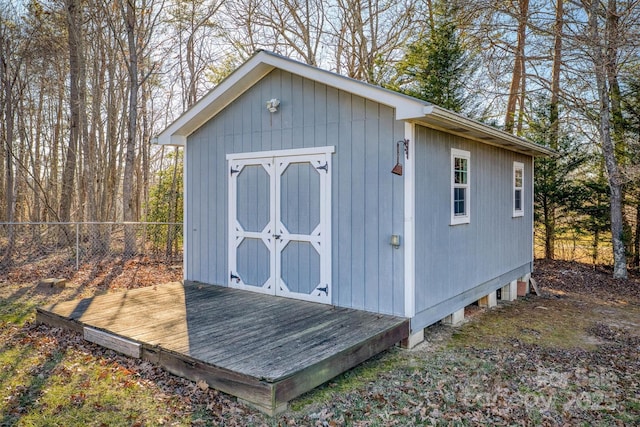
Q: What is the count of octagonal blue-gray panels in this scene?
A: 4